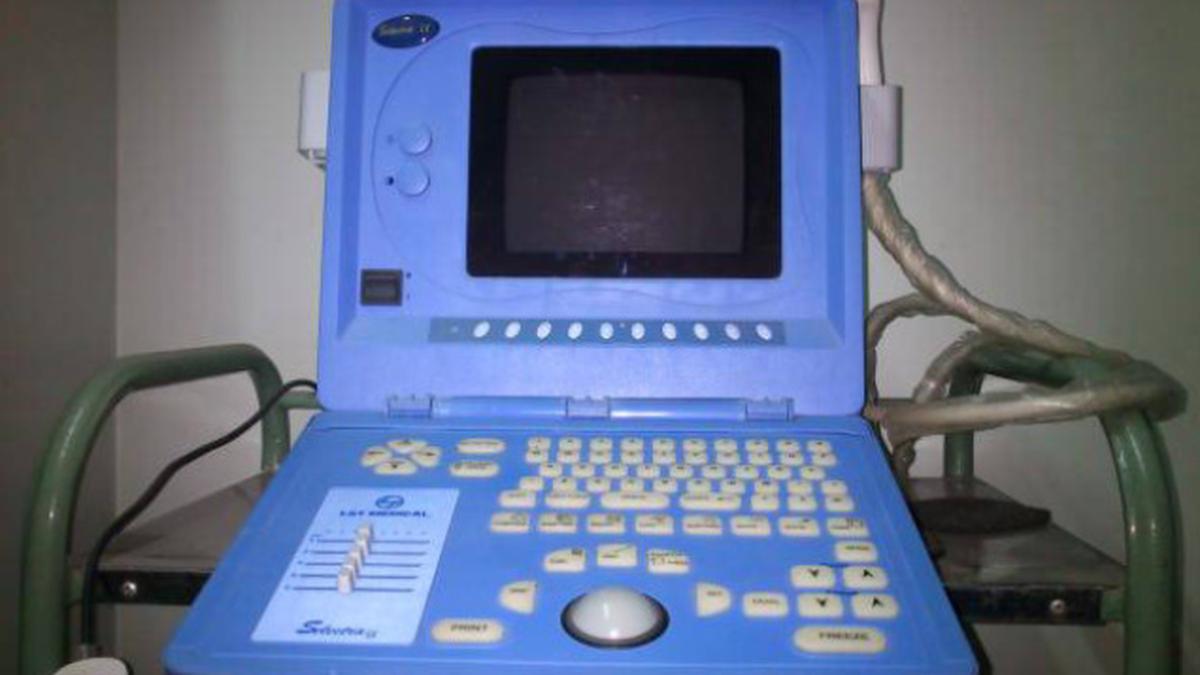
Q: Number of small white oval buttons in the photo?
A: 10